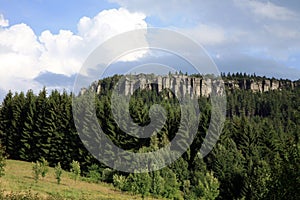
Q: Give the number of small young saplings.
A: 4